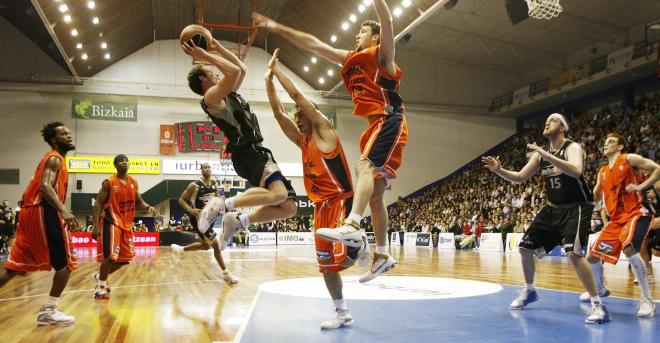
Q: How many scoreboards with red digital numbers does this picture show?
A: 1